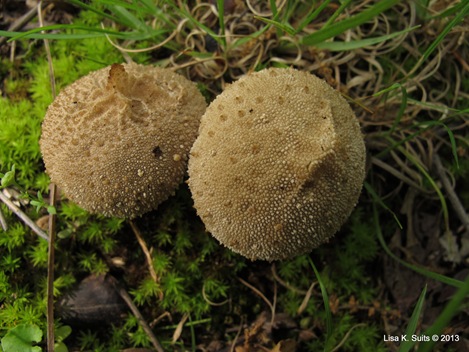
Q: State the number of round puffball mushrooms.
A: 2